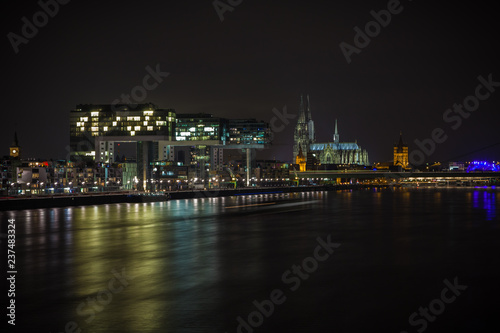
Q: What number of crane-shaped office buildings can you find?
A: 3